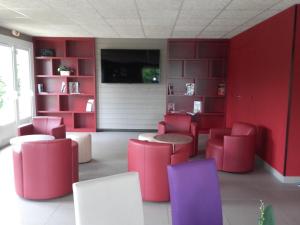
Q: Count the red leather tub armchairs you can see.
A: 5